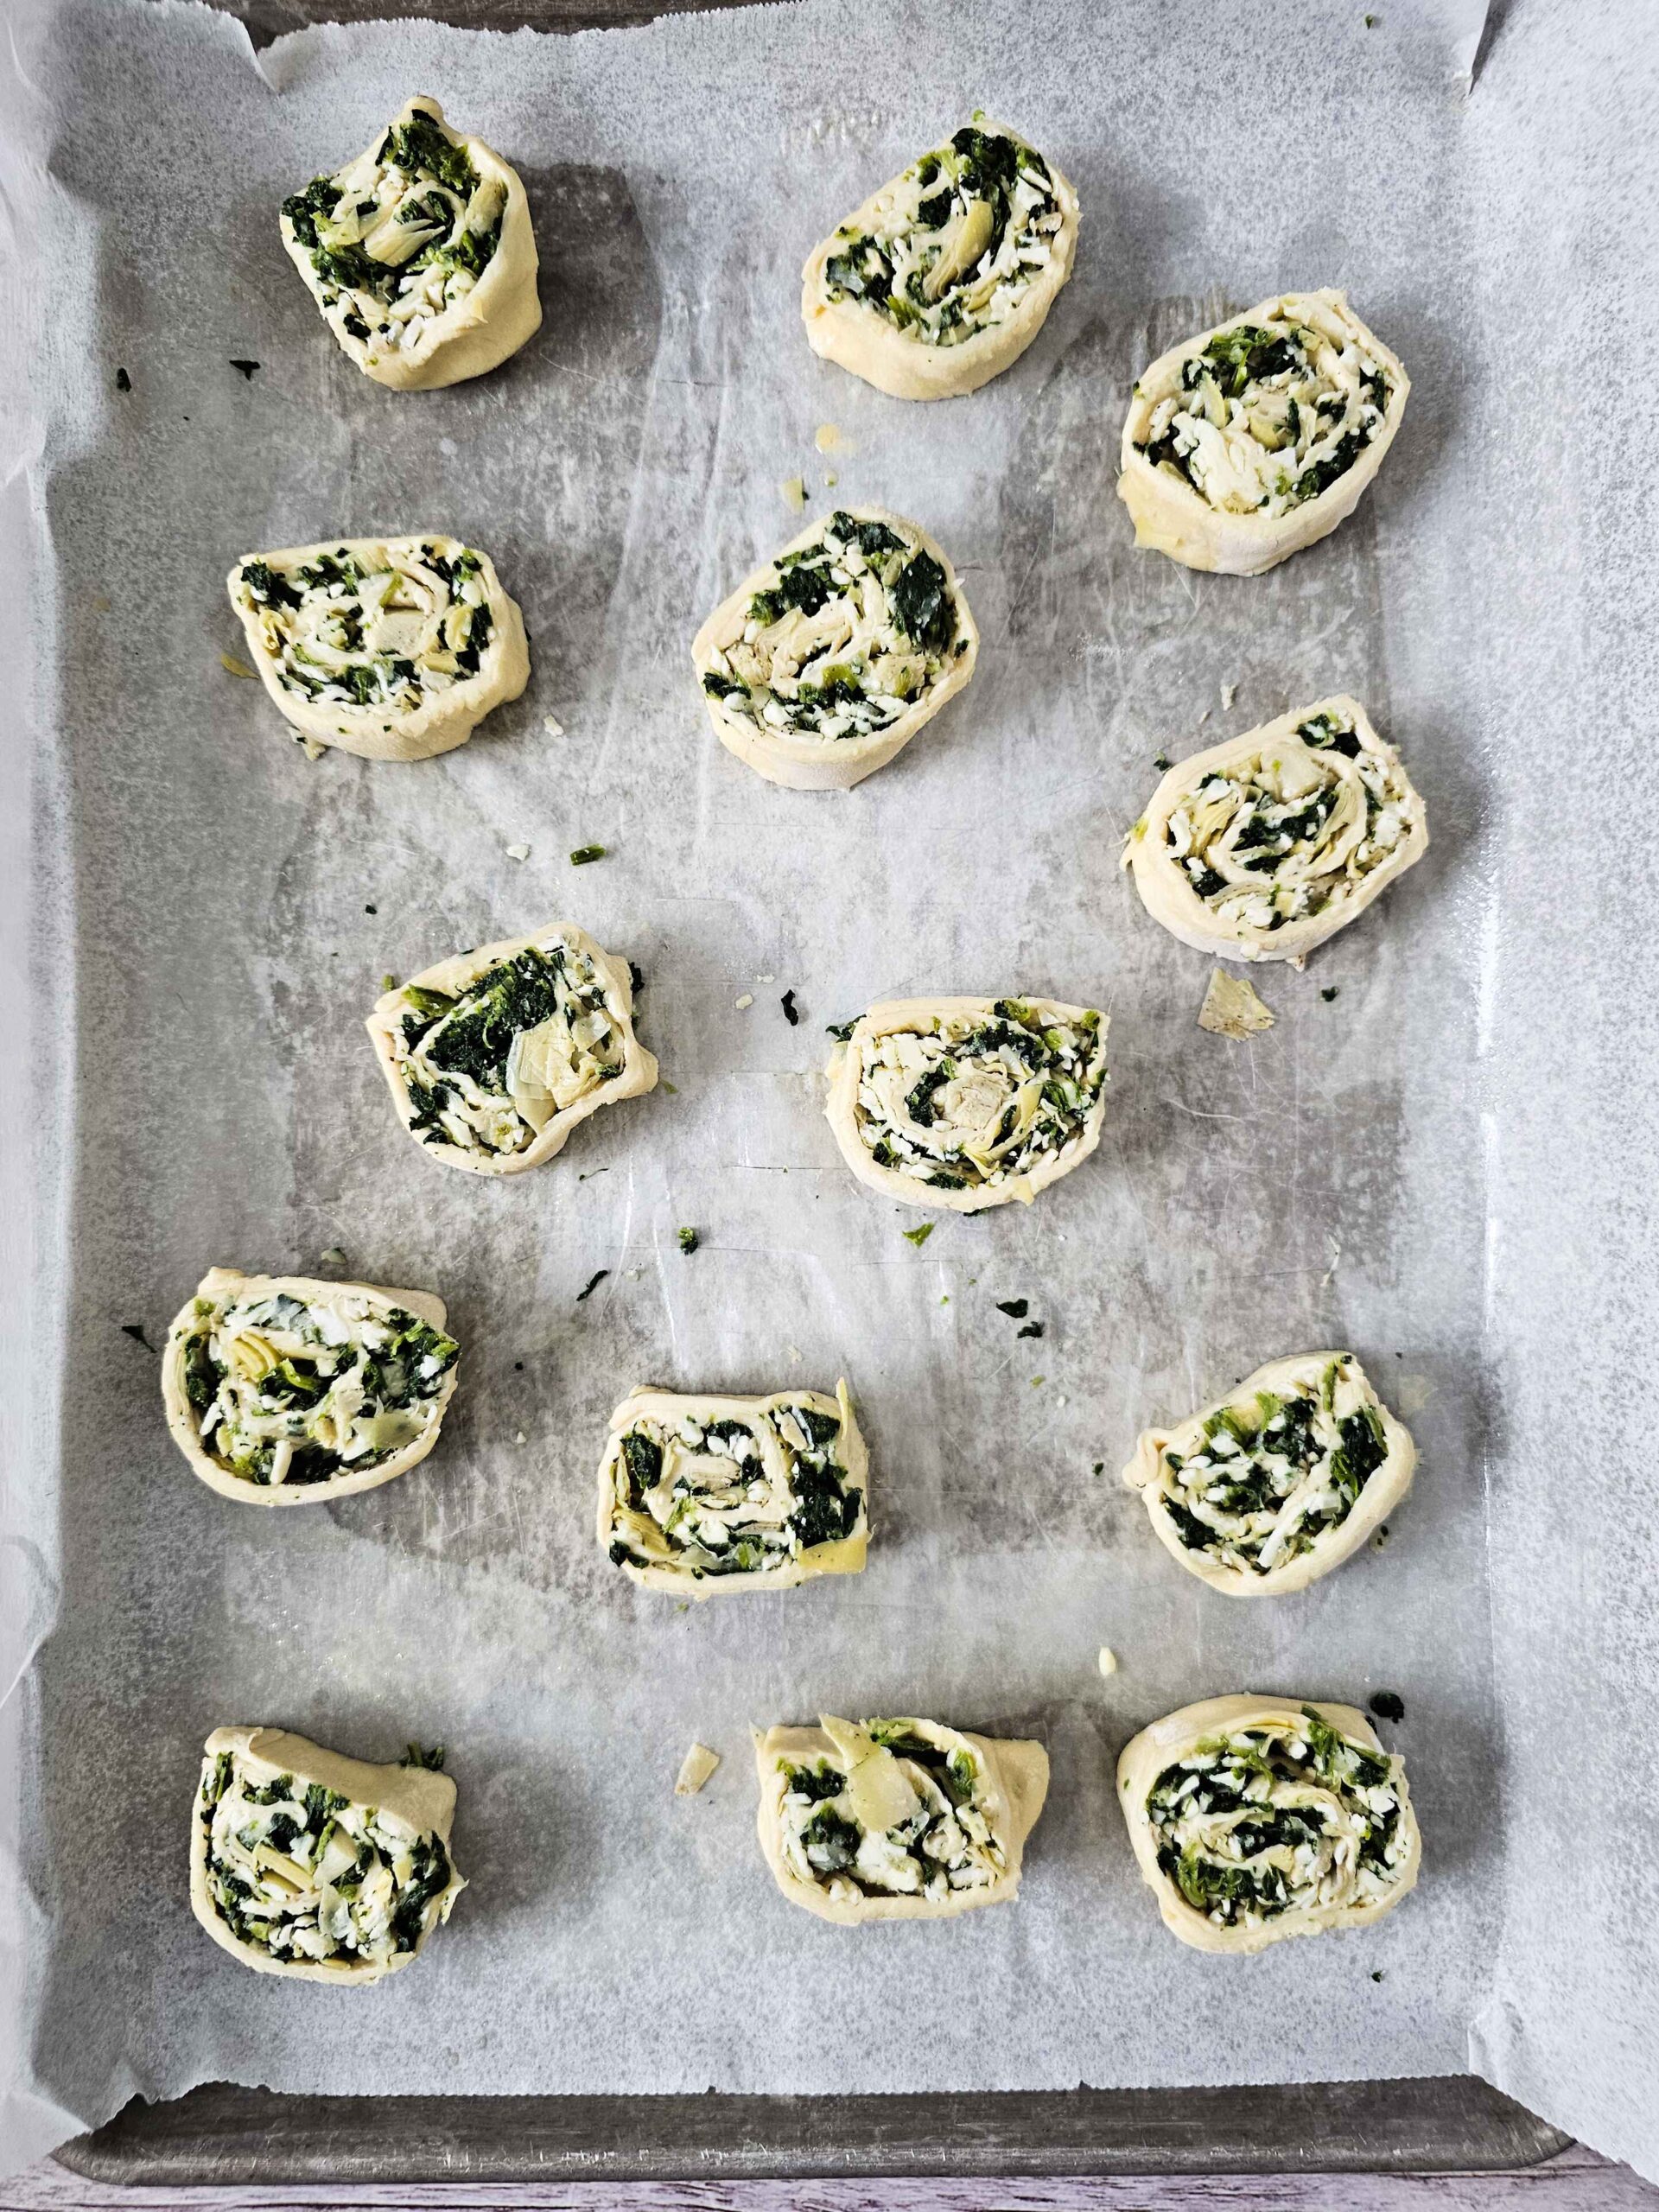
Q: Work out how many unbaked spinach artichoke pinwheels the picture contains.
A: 14